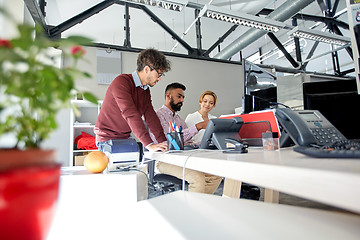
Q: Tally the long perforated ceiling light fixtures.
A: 3